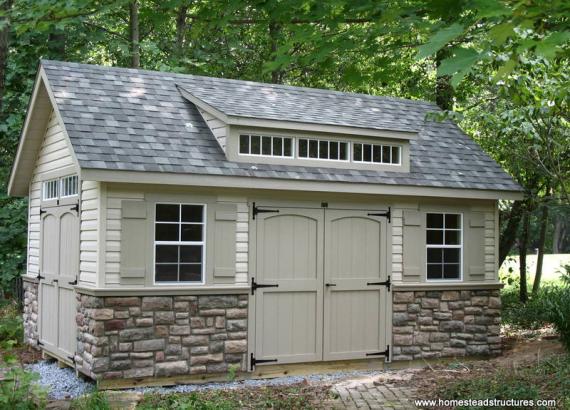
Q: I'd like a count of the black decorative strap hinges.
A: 12